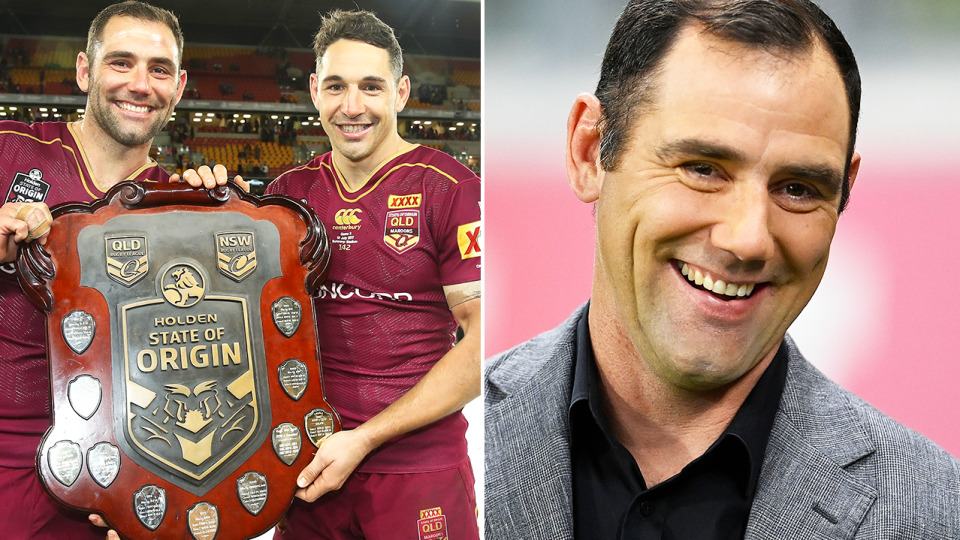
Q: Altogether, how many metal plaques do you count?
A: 11